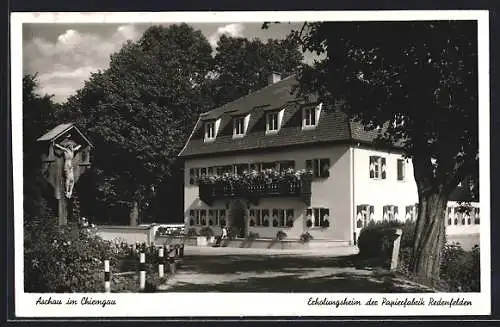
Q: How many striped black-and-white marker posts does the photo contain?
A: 3